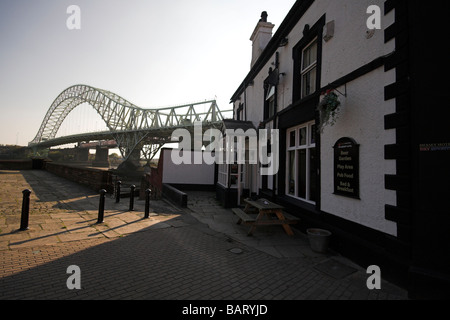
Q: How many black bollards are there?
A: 5